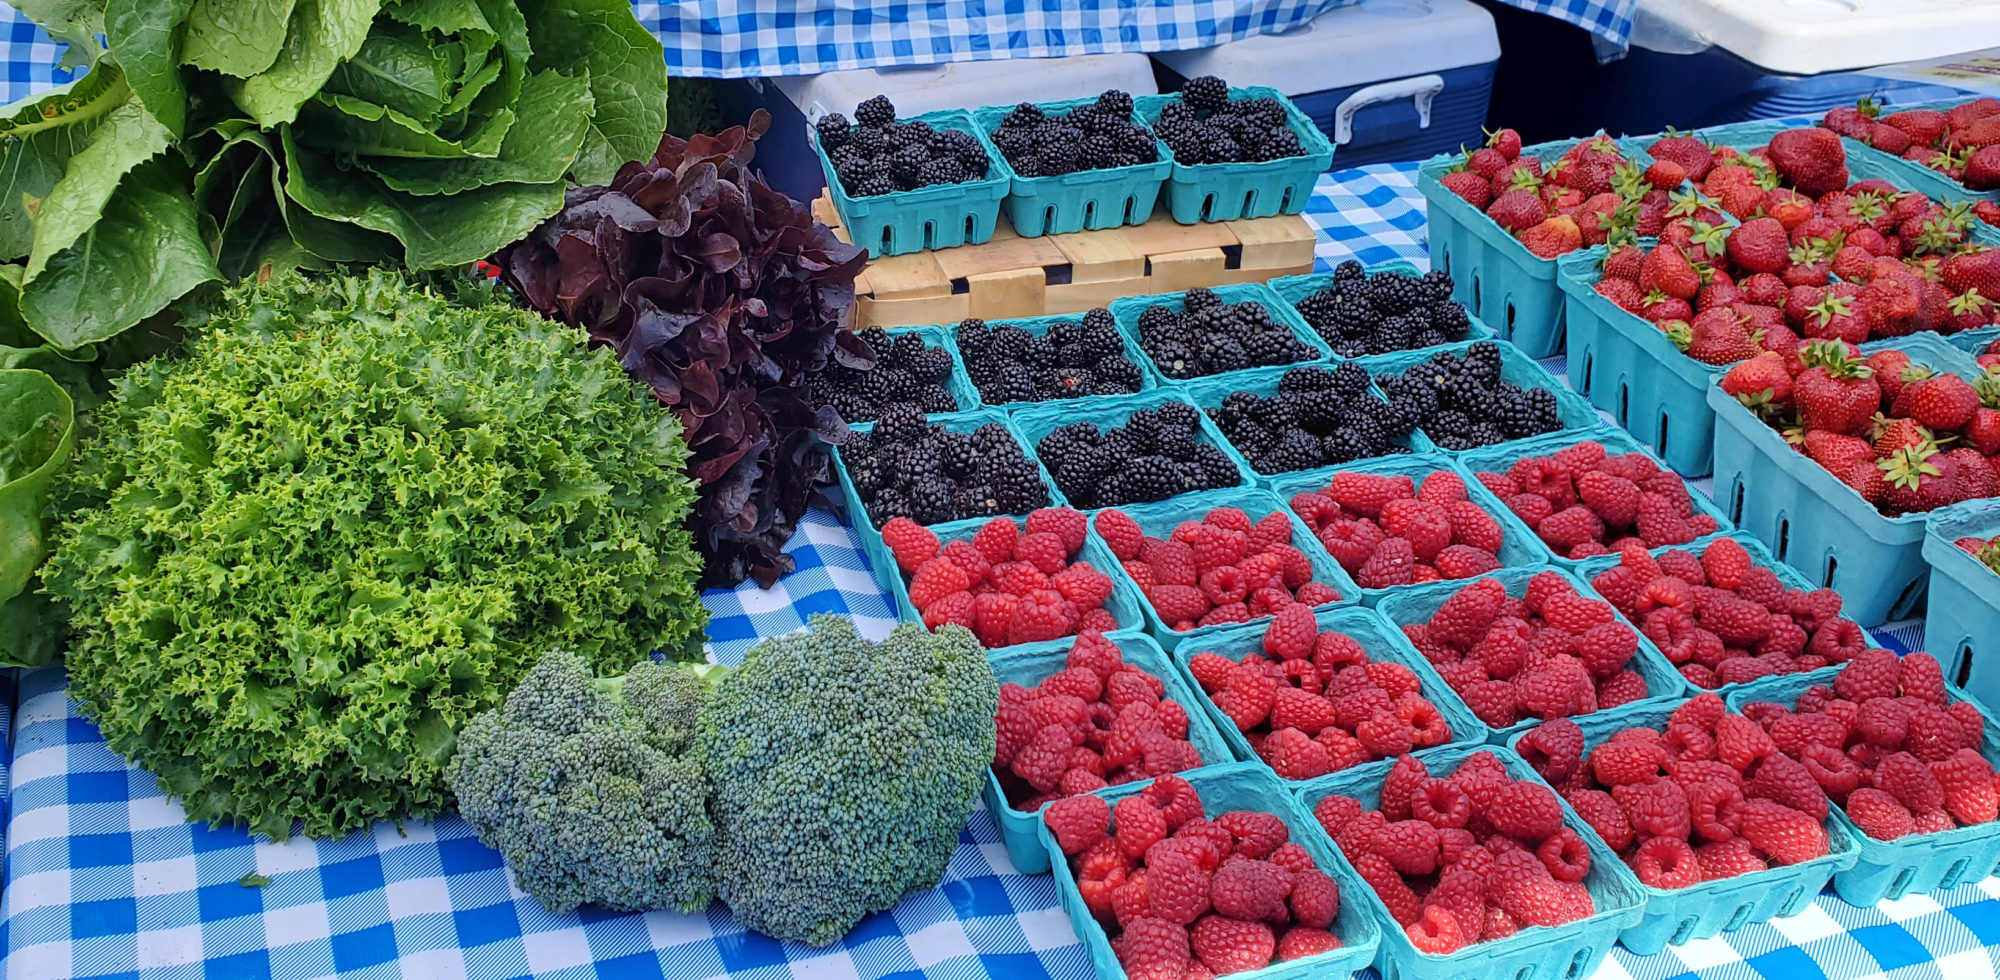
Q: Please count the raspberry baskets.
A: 12